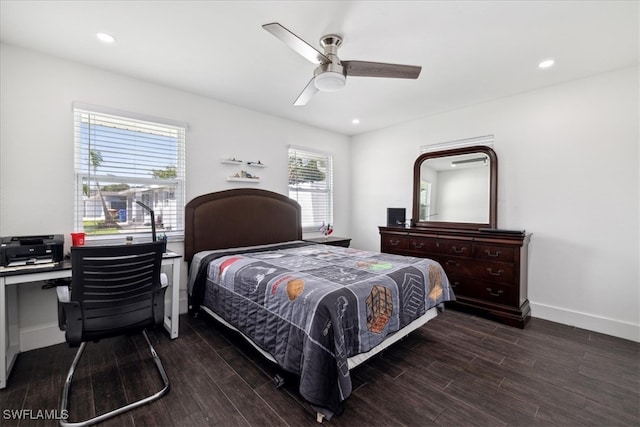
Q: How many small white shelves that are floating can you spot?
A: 3